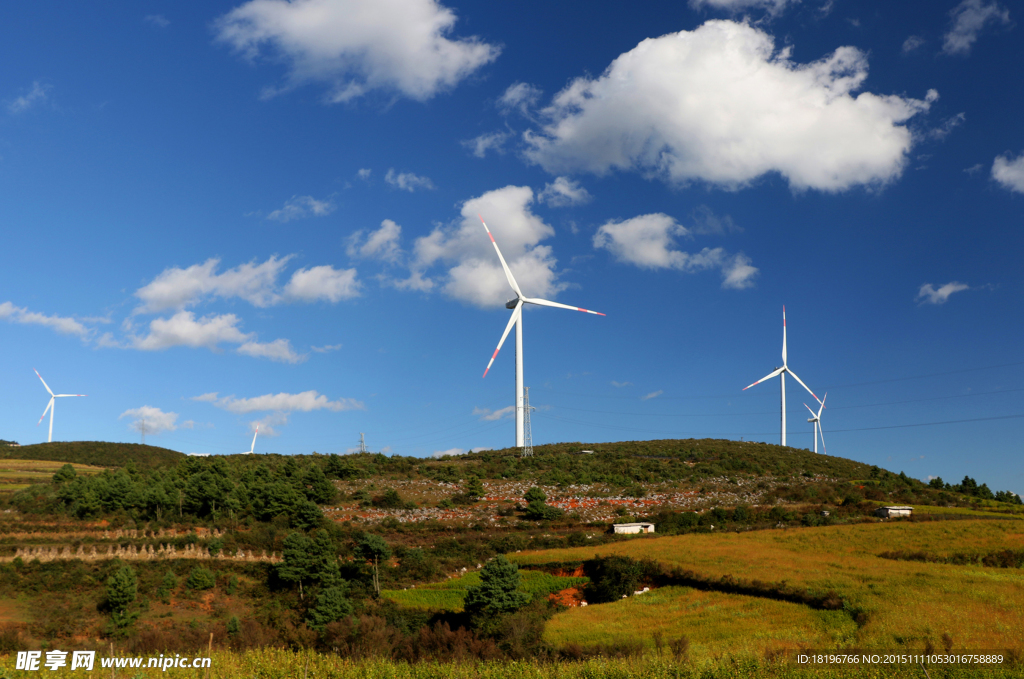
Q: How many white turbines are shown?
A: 5